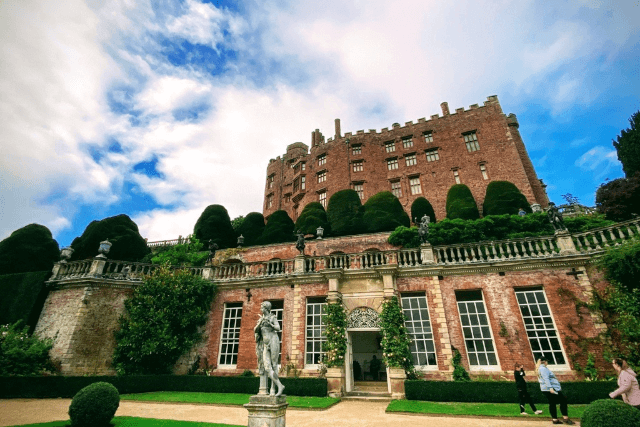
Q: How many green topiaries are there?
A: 13